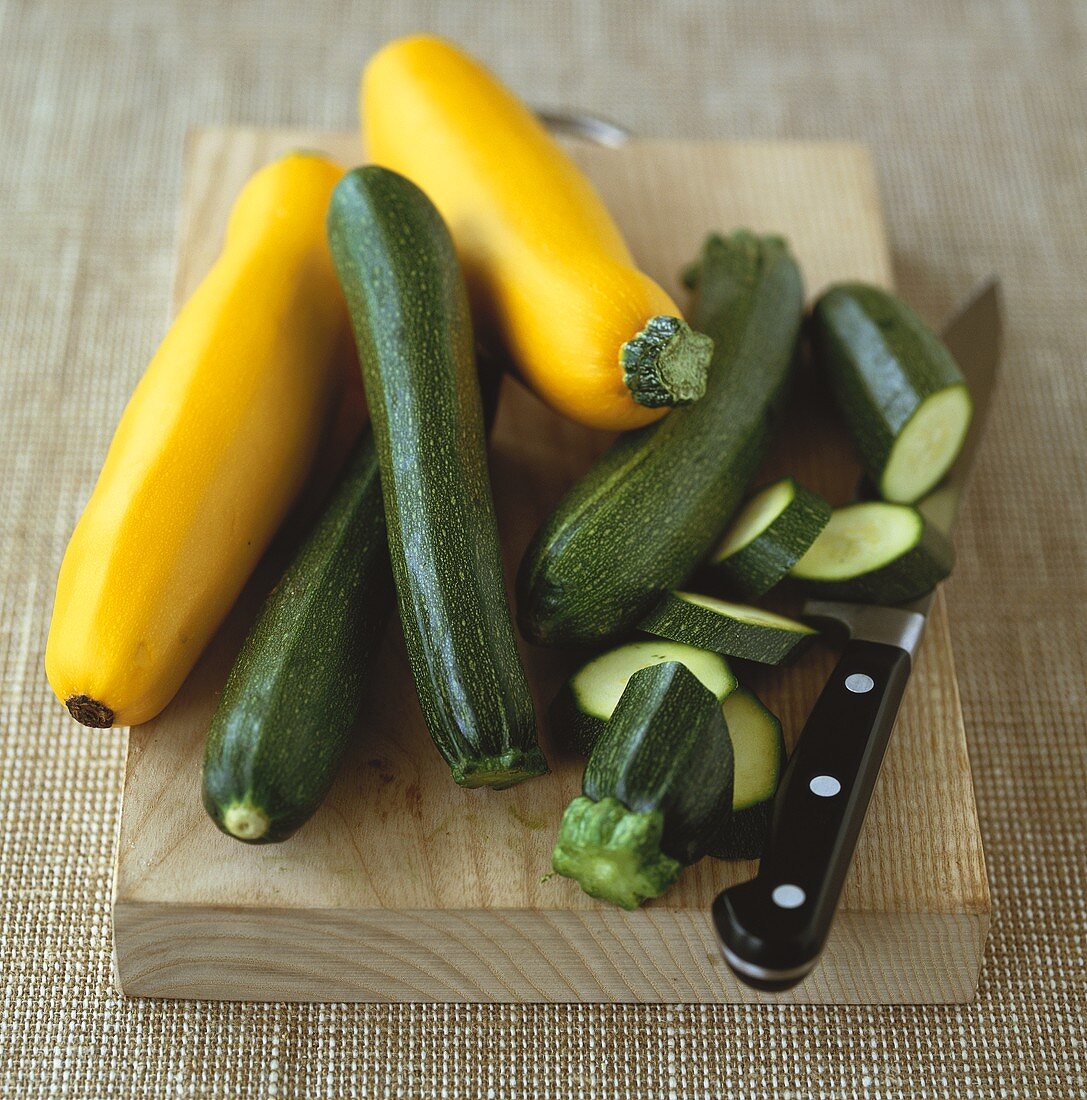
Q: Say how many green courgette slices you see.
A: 5